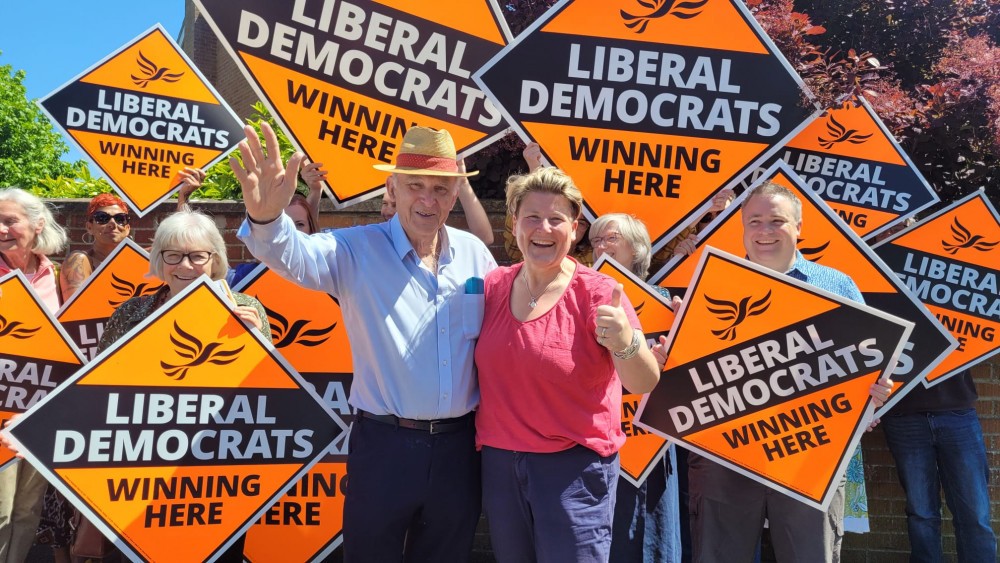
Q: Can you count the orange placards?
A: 12